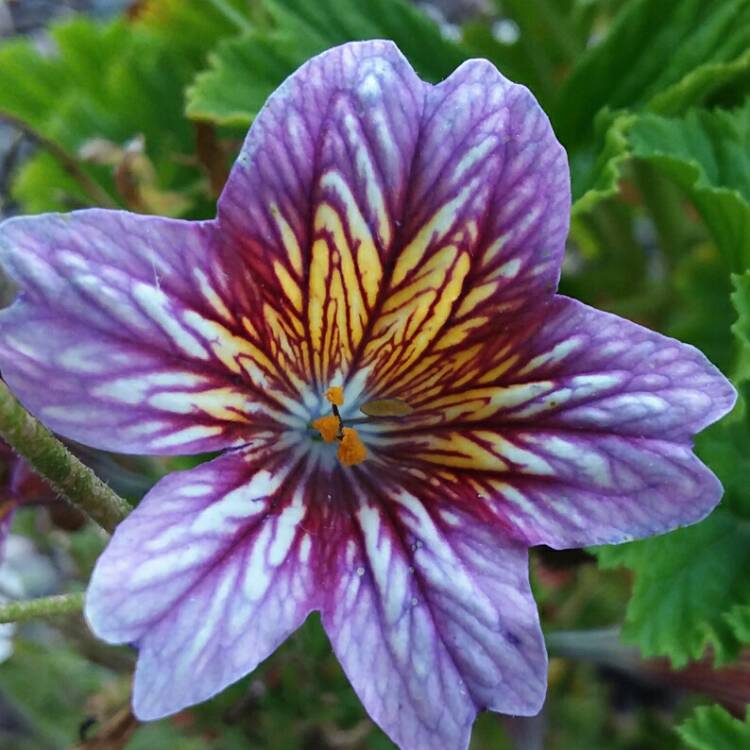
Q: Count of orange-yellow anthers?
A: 3